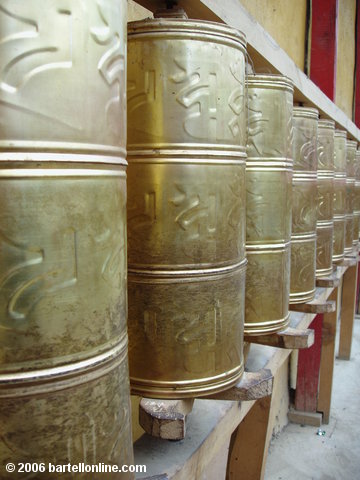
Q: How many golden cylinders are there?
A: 8